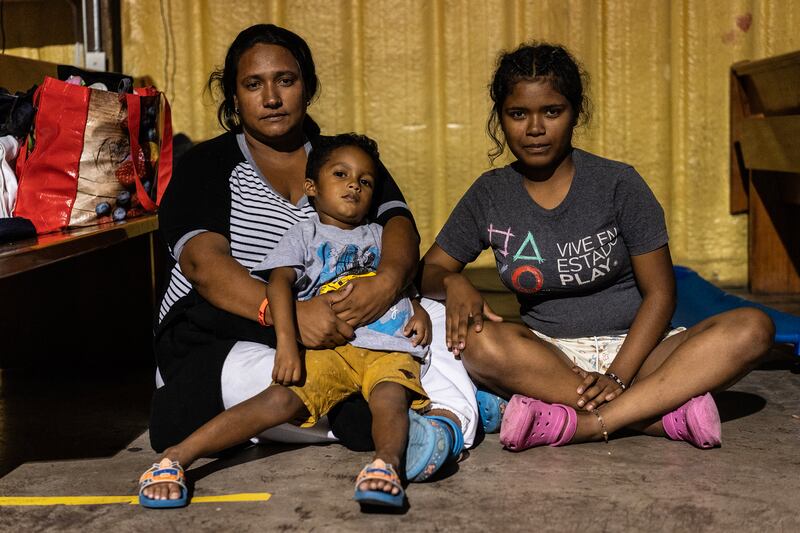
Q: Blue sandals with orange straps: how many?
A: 2